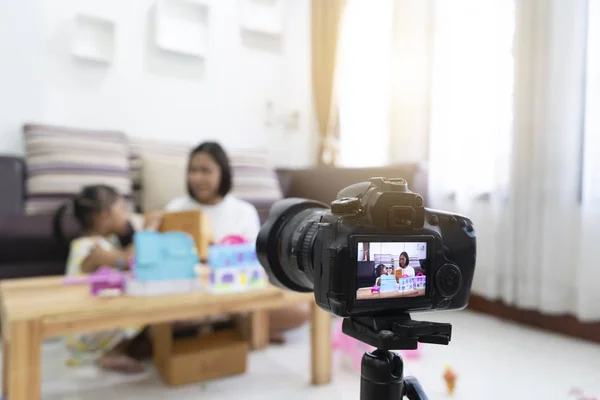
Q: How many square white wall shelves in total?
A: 3